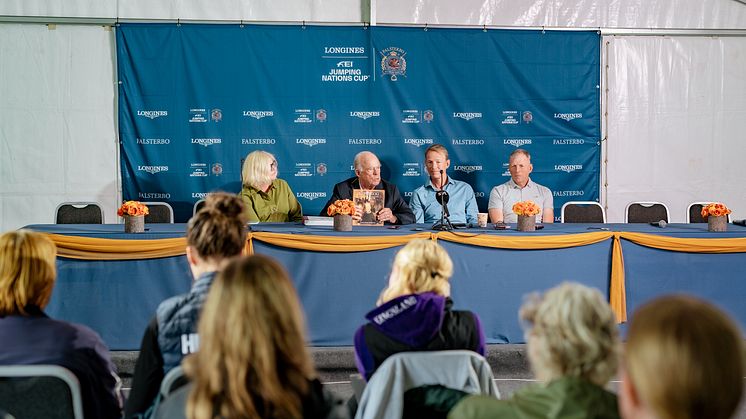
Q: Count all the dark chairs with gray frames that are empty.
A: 6